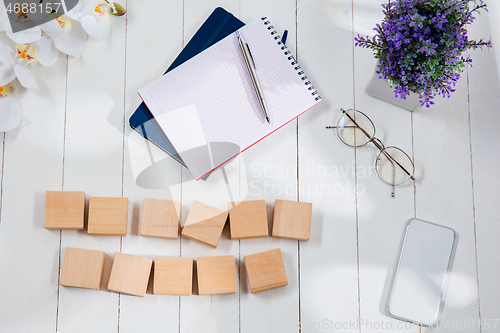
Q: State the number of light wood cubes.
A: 11